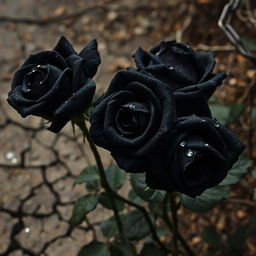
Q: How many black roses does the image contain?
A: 4